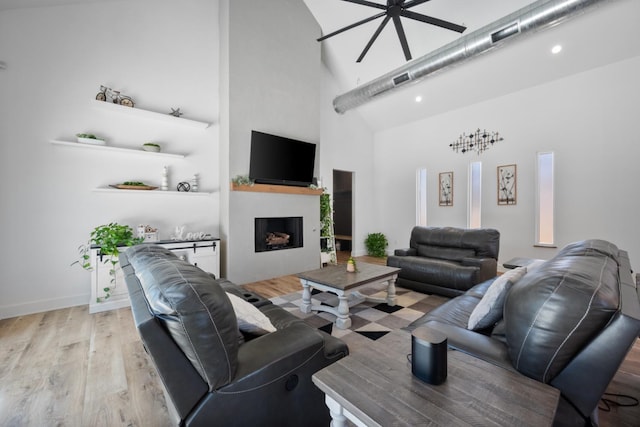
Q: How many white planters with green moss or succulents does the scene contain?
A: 2